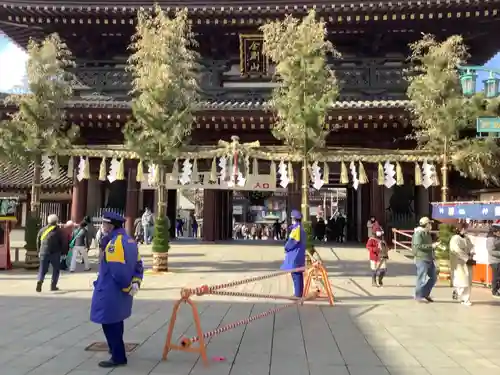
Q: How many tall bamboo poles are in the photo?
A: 4